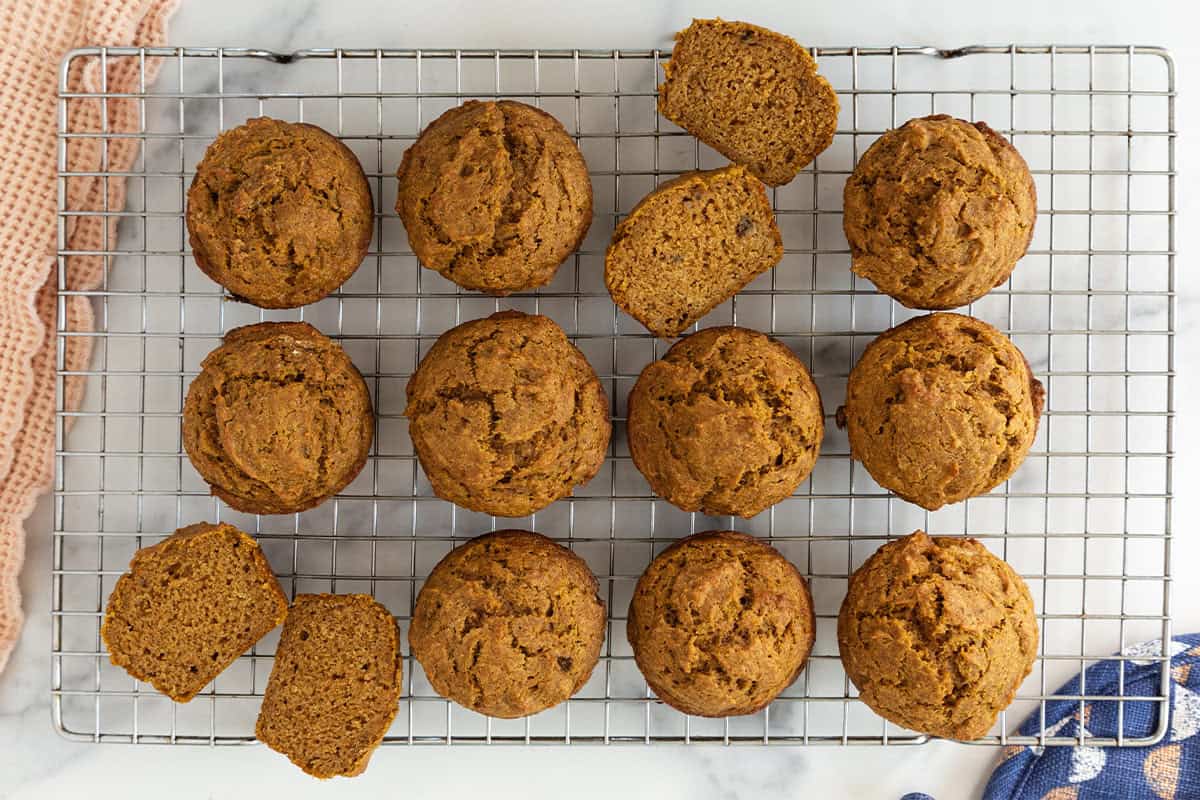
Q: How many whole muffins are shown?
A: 10